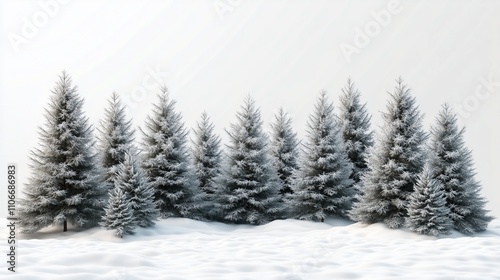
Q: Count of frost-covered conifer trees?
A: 13